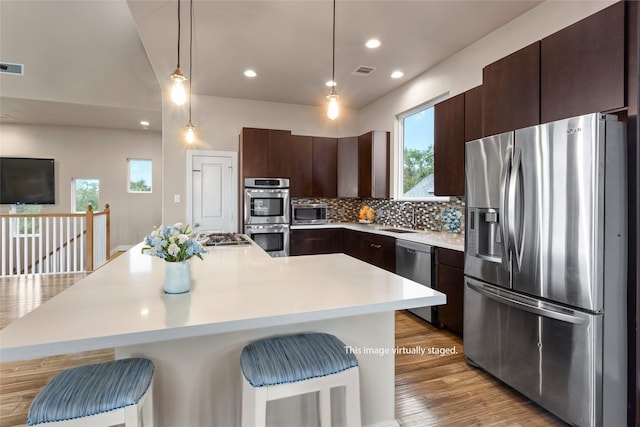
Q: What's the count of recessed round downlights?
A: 5